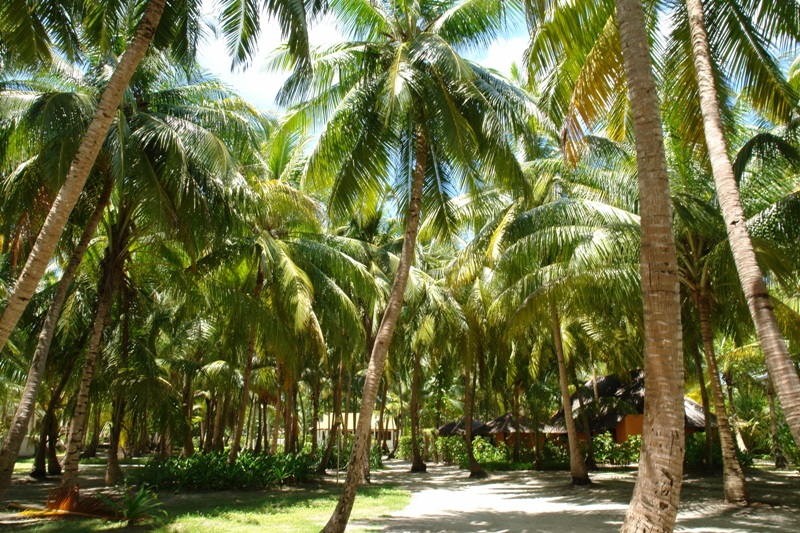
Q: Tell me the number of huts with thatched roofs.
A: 3